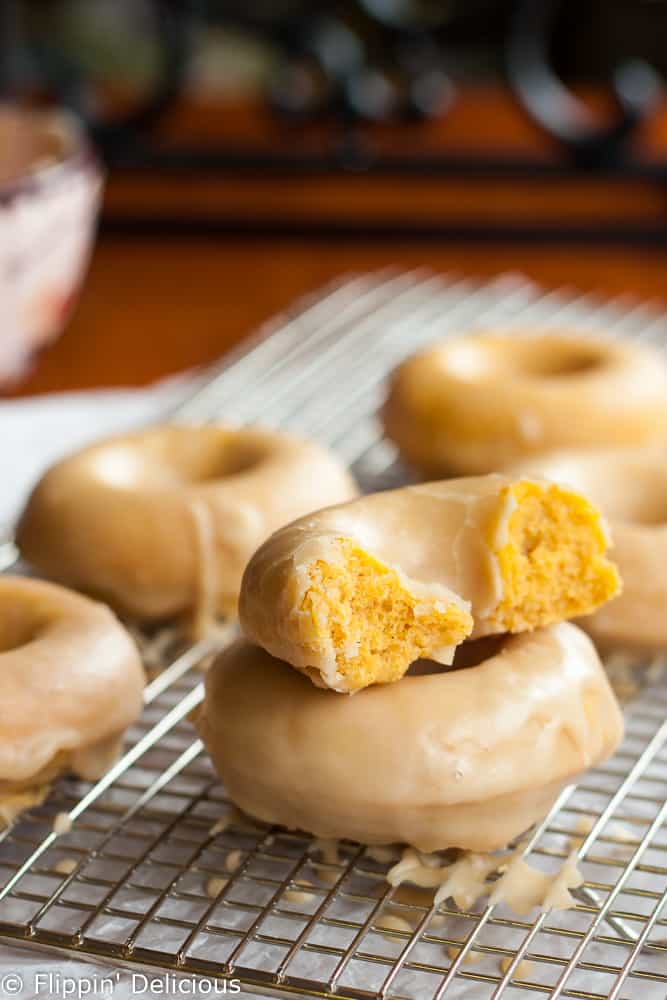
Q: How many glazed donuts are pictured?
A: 6